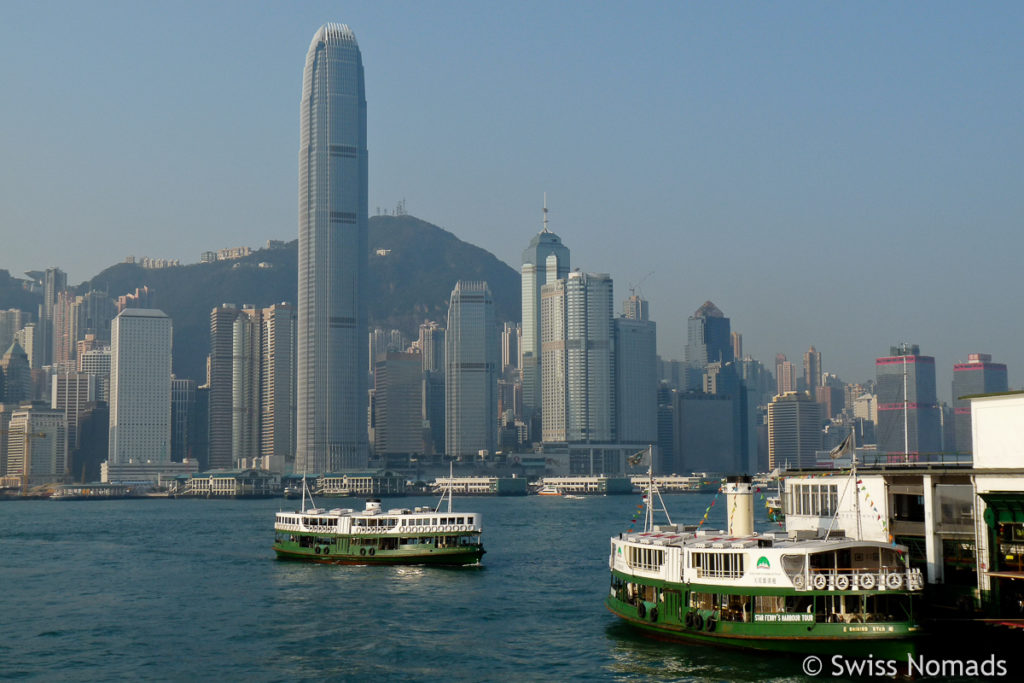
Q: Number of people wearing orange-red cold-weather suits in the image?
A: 0